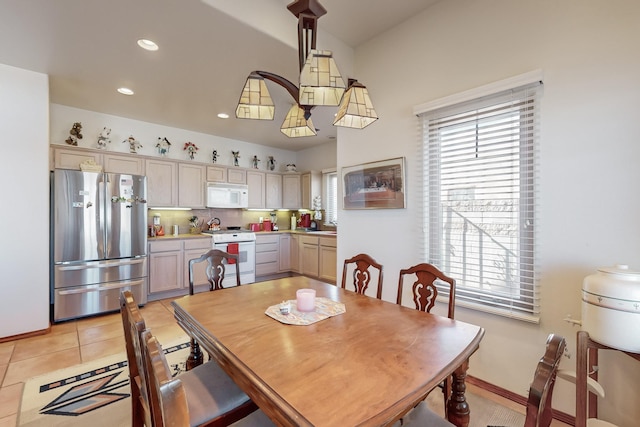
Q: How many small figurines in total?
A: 10